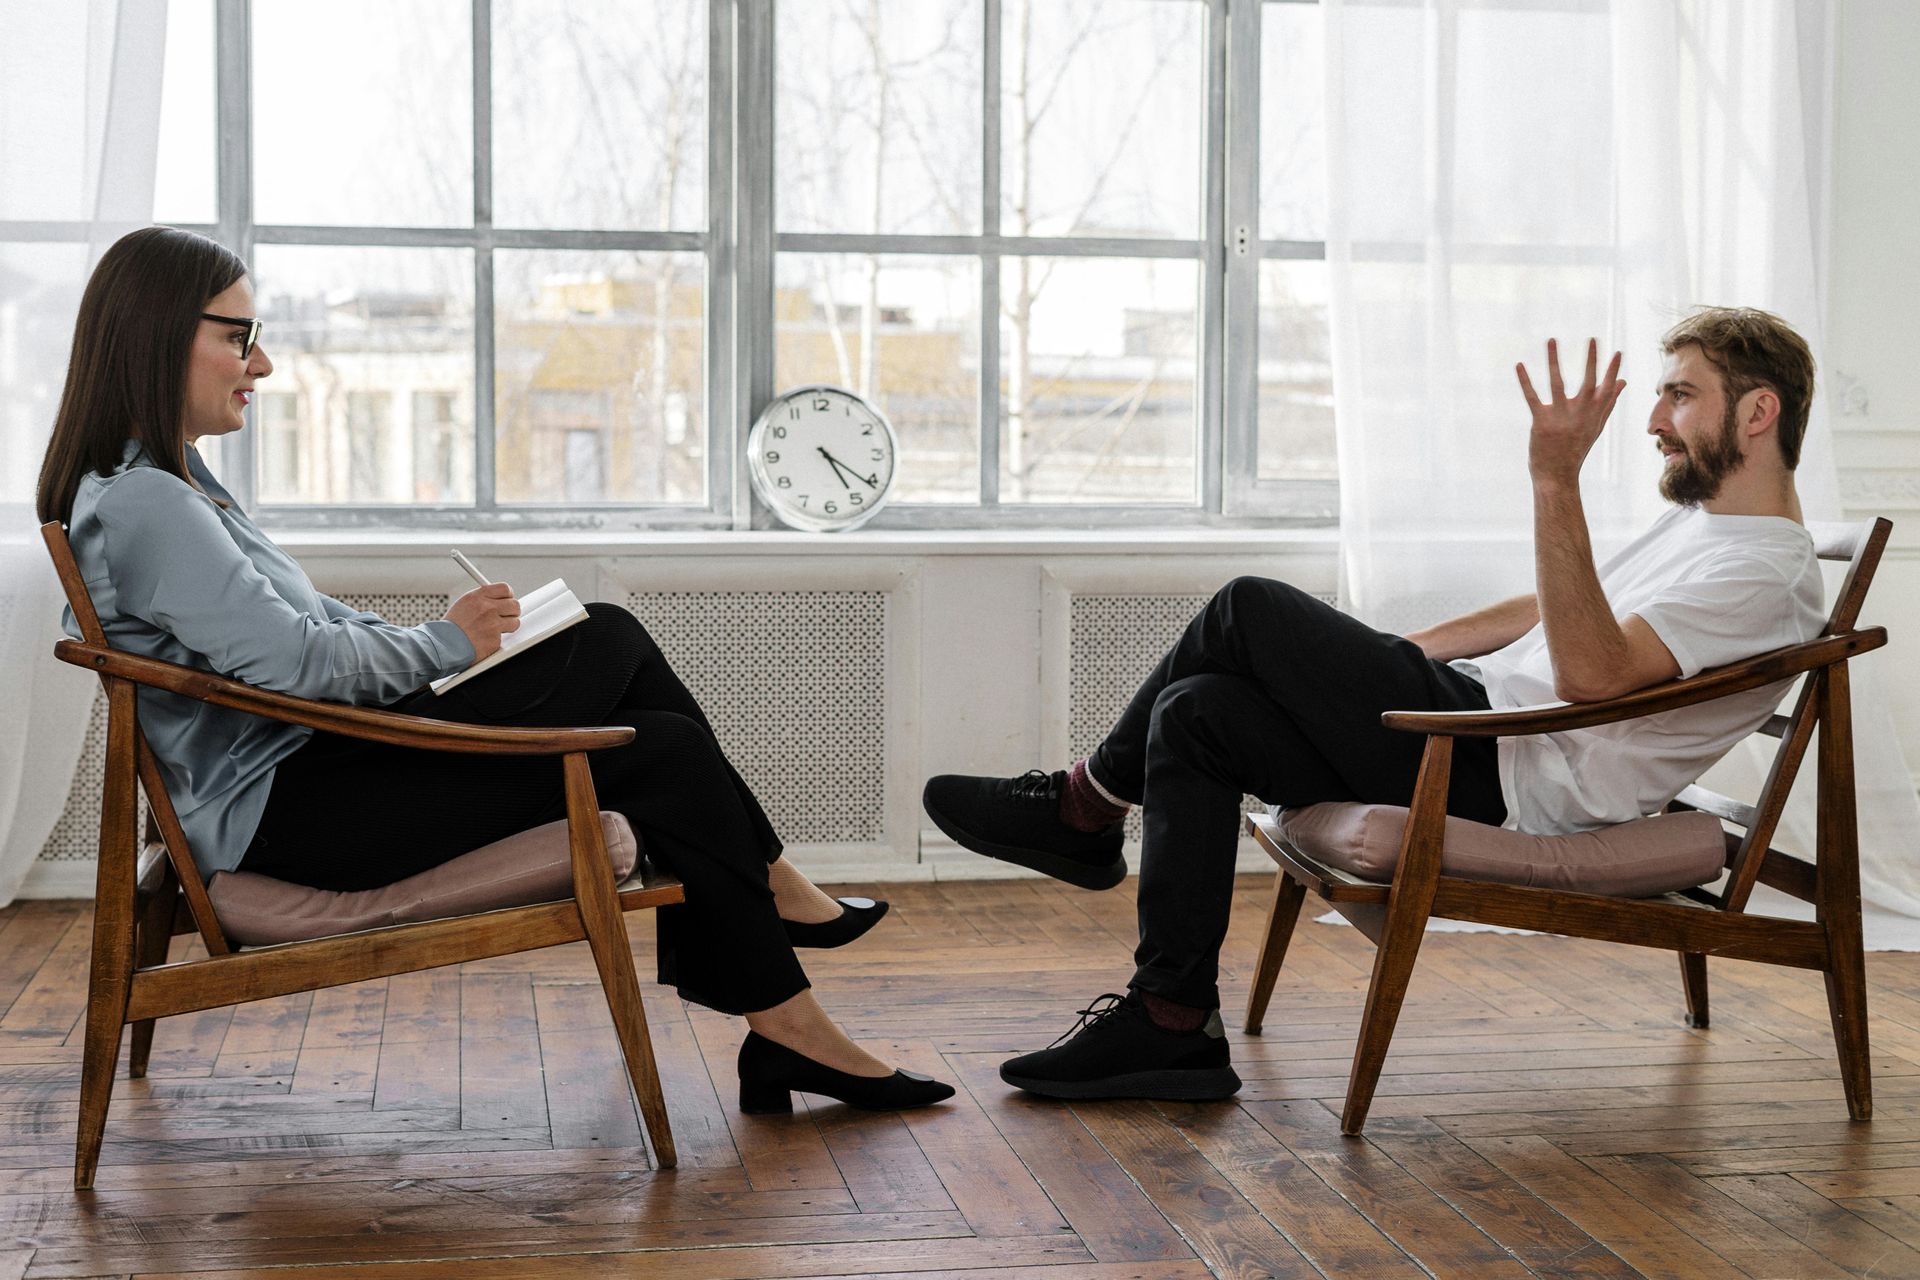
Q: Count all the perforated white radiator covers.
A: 3